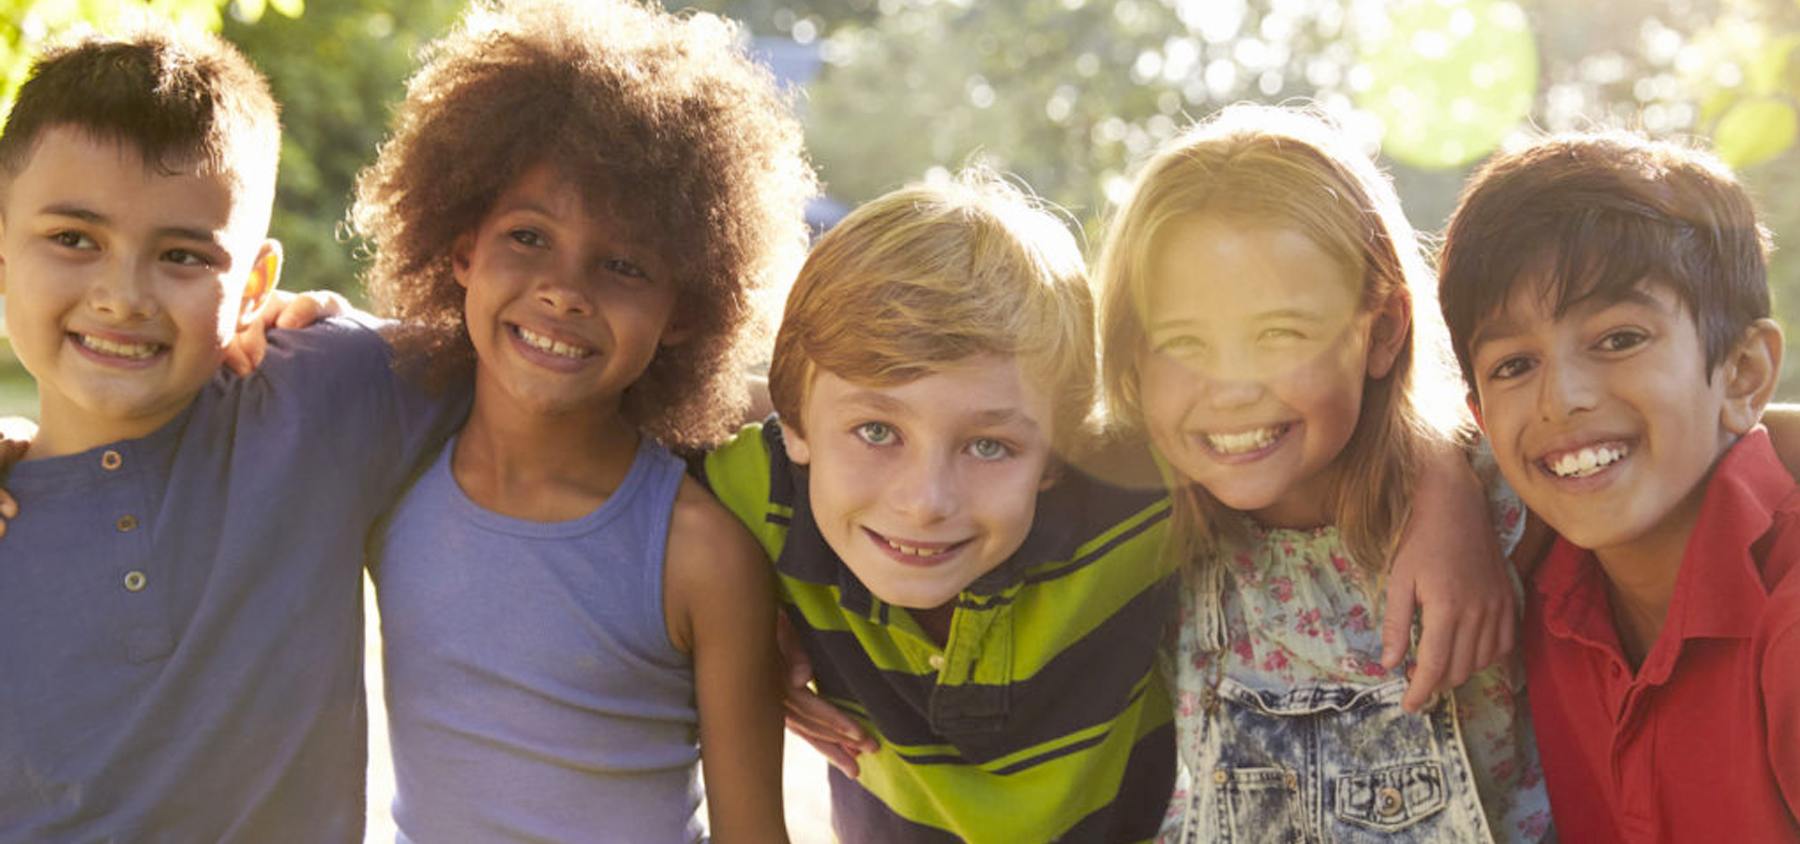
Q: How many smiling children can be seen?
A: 5